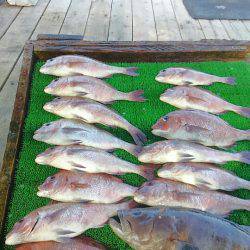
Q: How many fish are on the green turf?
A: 15